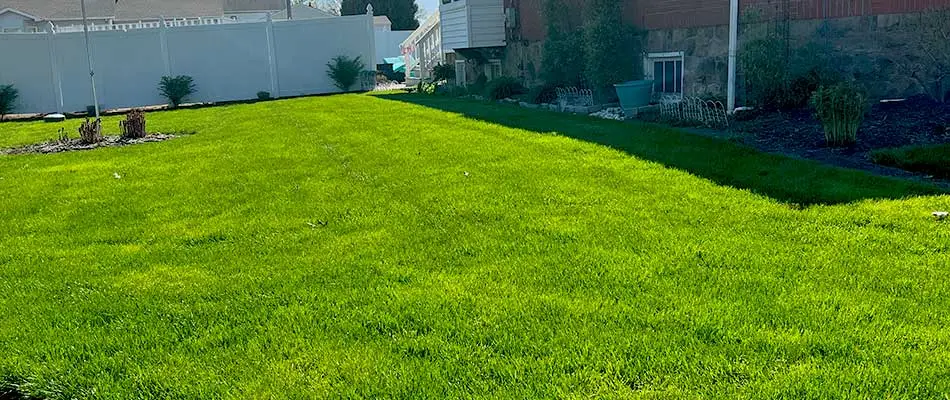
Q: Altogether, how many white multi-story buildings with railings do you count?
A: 1